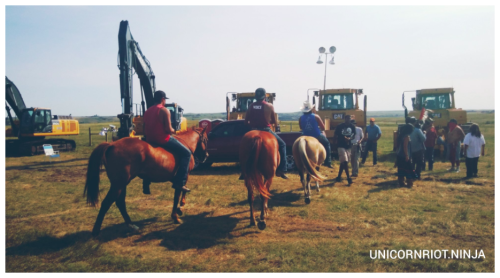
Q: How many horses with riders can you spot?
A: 3